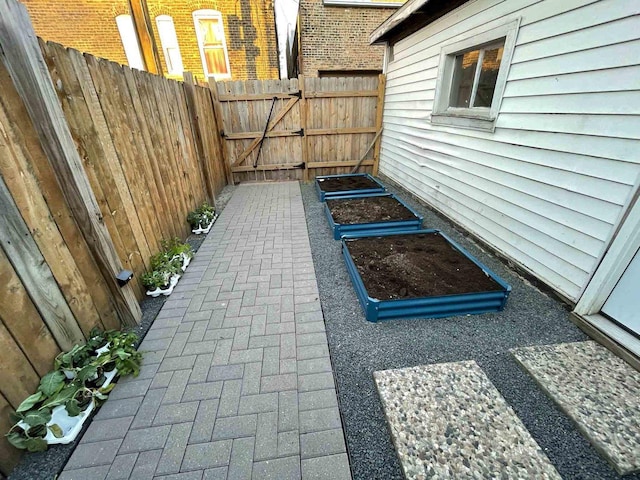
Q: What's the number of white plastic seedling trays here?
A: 3